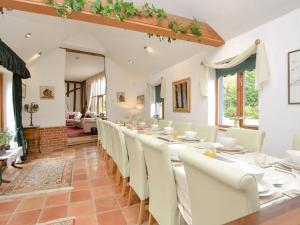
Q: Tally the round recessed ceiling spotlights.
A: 4